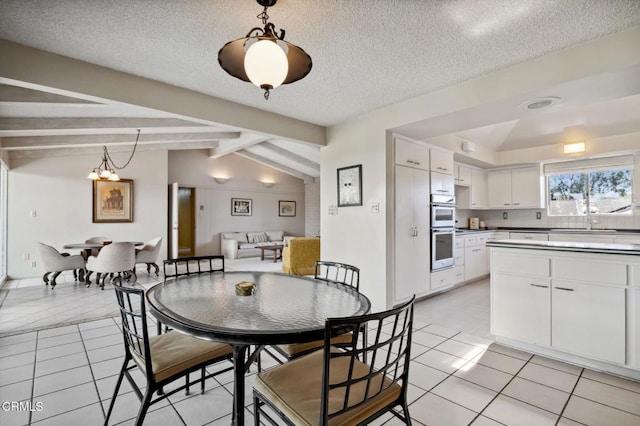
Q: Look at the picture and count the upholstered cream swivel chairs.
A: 4